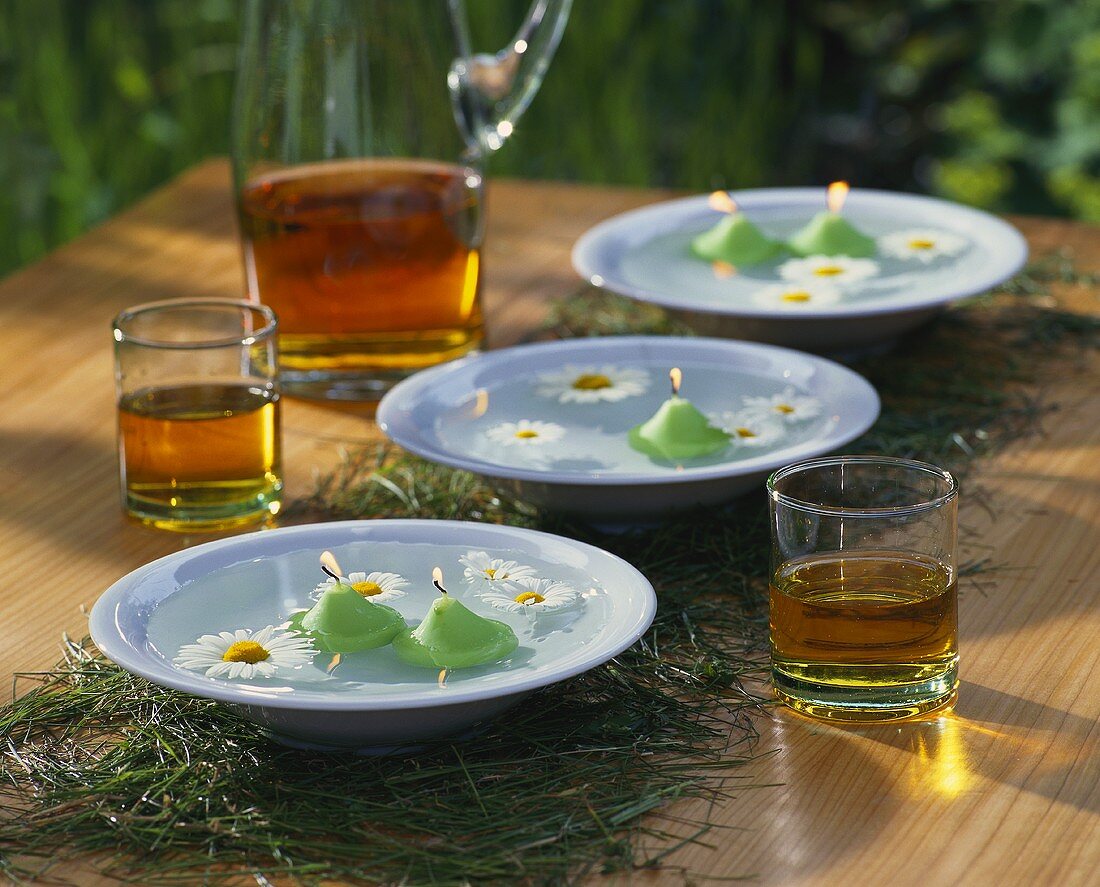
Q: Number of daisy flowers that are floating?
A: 11